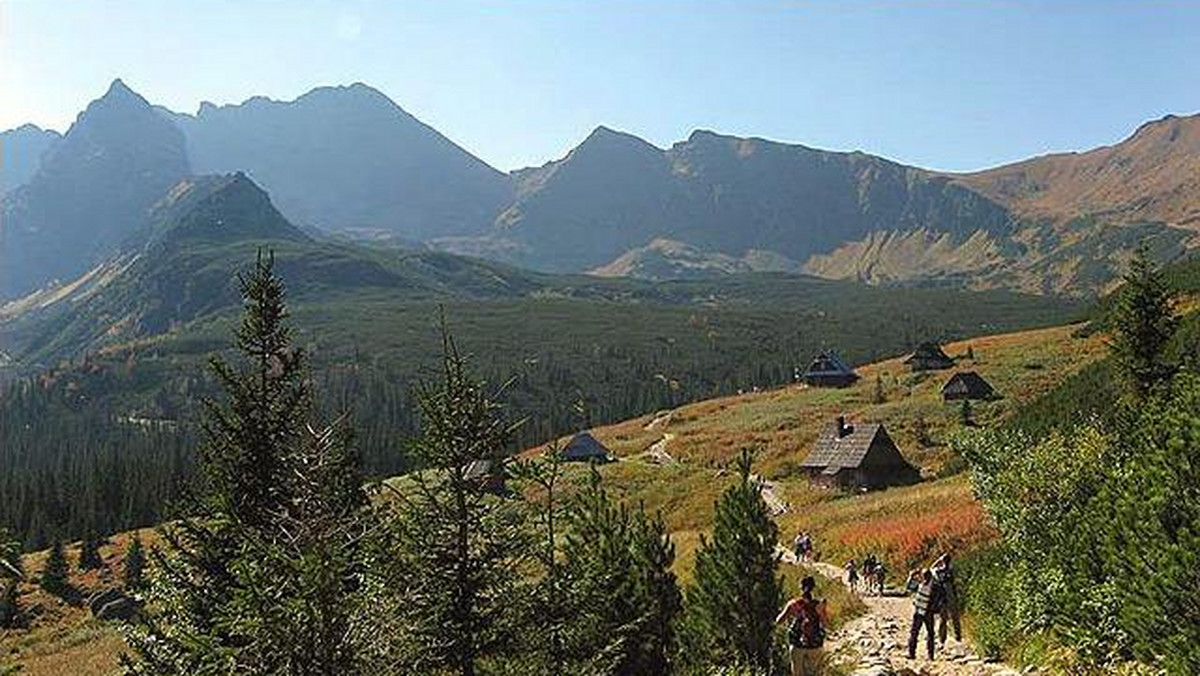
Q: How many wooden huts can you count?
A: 6